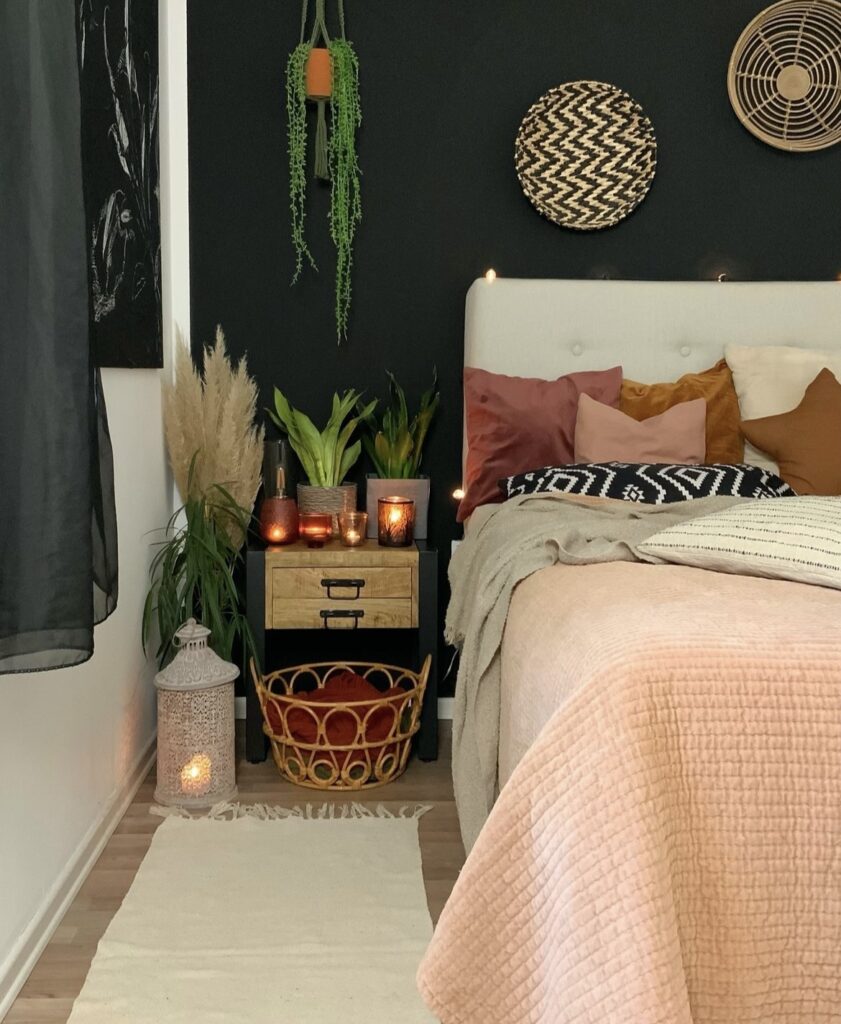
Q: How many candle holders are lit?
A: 5